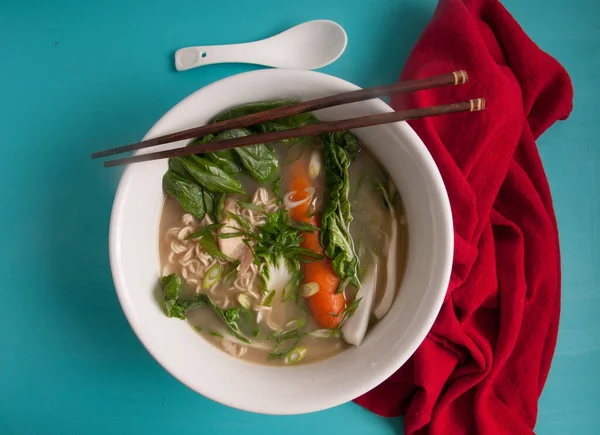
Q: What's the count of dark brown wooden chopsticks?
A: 2